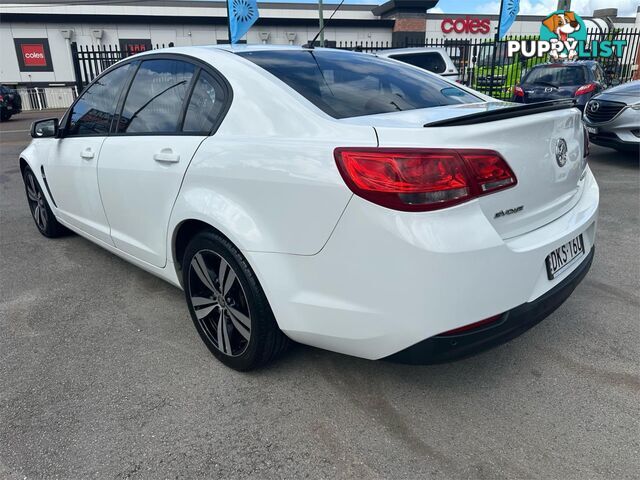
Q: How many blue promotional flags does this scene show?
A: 2